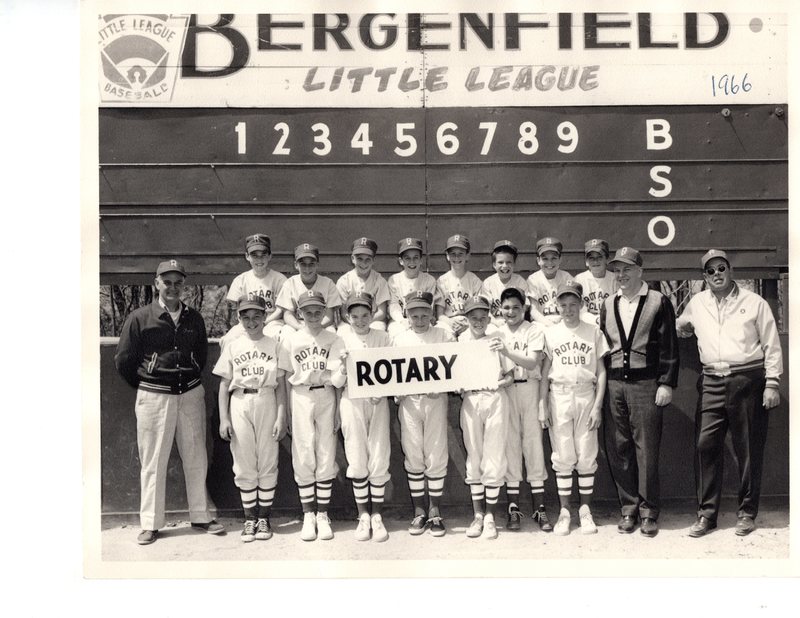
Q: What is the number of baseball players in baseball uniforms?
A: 15